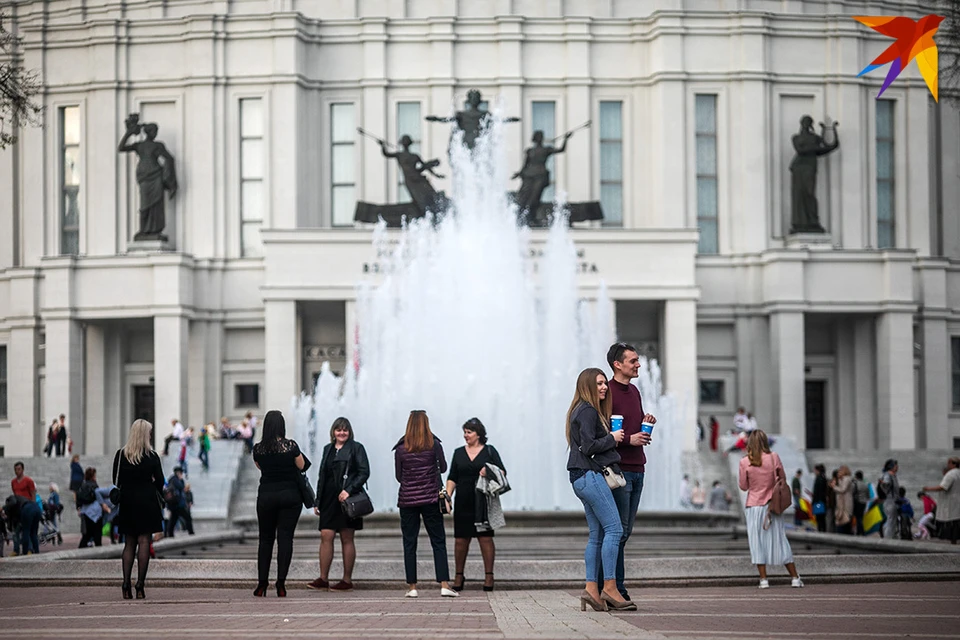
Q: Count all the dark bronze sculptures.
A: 5